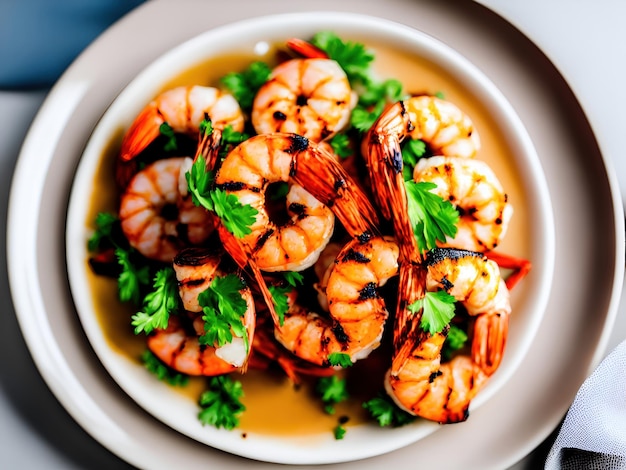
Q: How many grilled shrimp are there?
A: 10